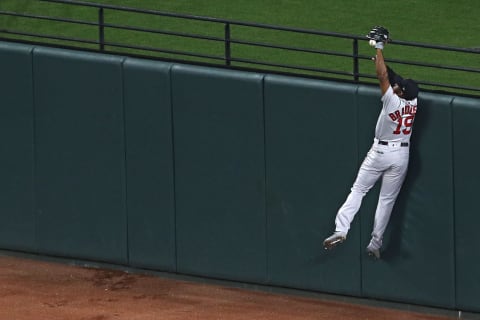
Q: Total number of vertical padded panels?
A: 7